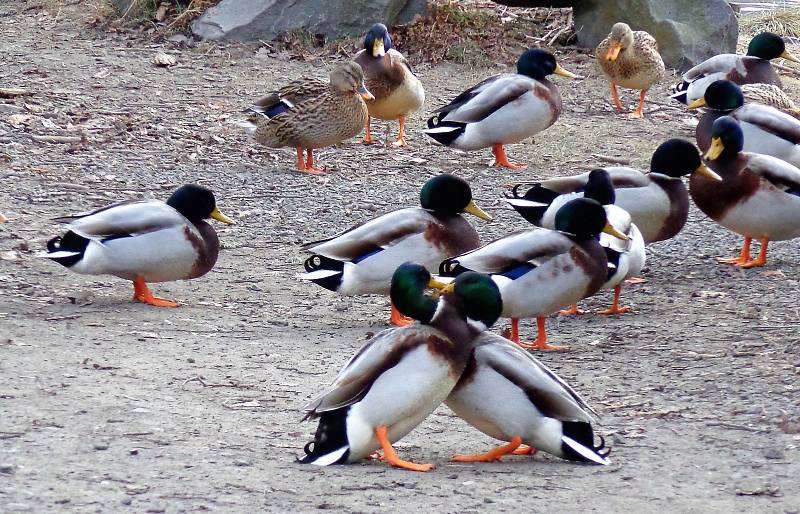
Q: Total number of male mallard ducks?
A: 12